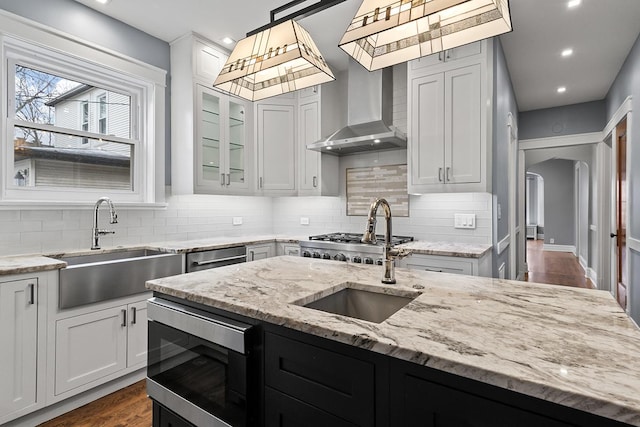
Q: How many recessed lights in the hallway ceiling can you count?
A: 3